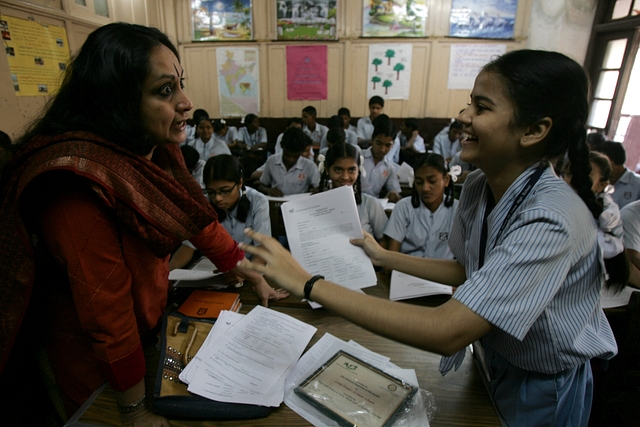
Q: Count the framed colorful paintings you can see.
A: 4